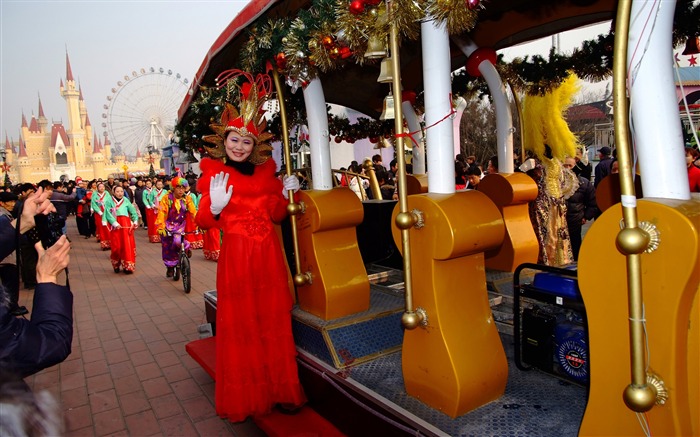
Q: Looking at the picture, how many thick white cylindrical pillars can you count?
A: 5